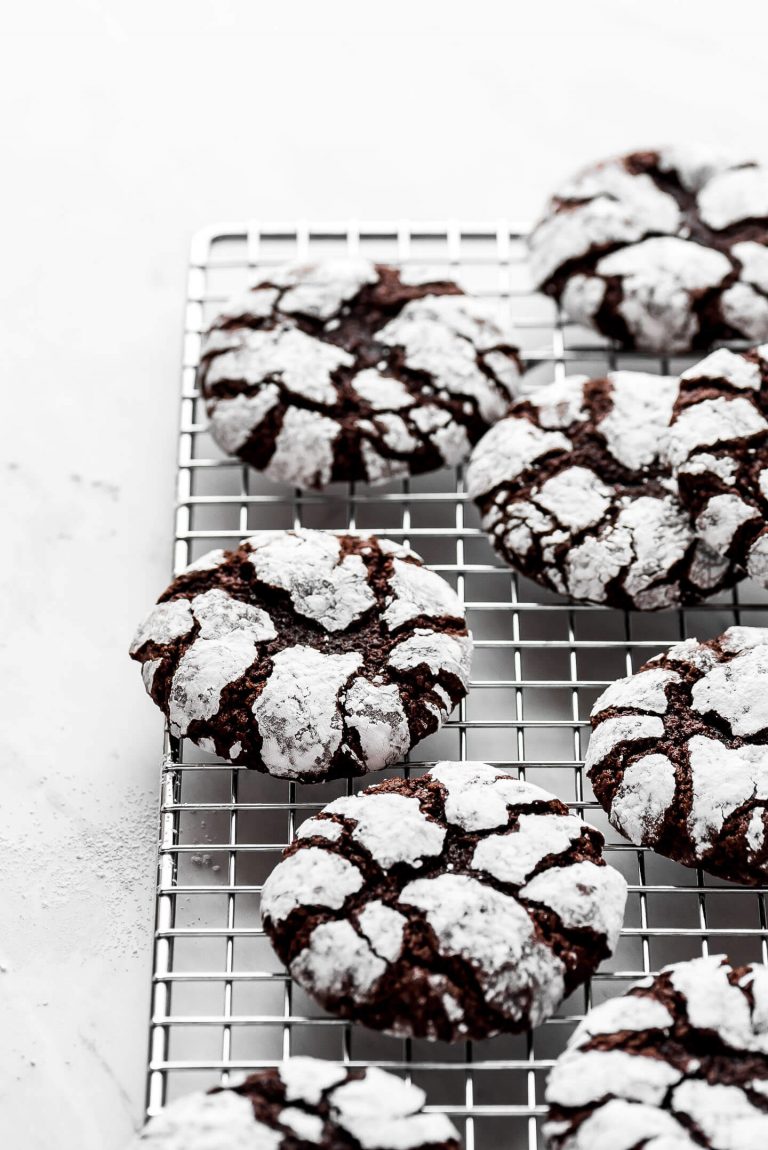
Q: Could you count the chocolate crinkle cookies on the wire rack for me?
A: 9